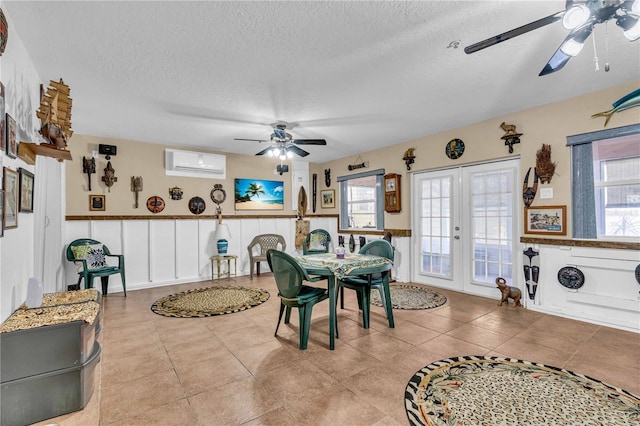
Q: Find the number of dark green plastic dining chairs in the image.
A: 4